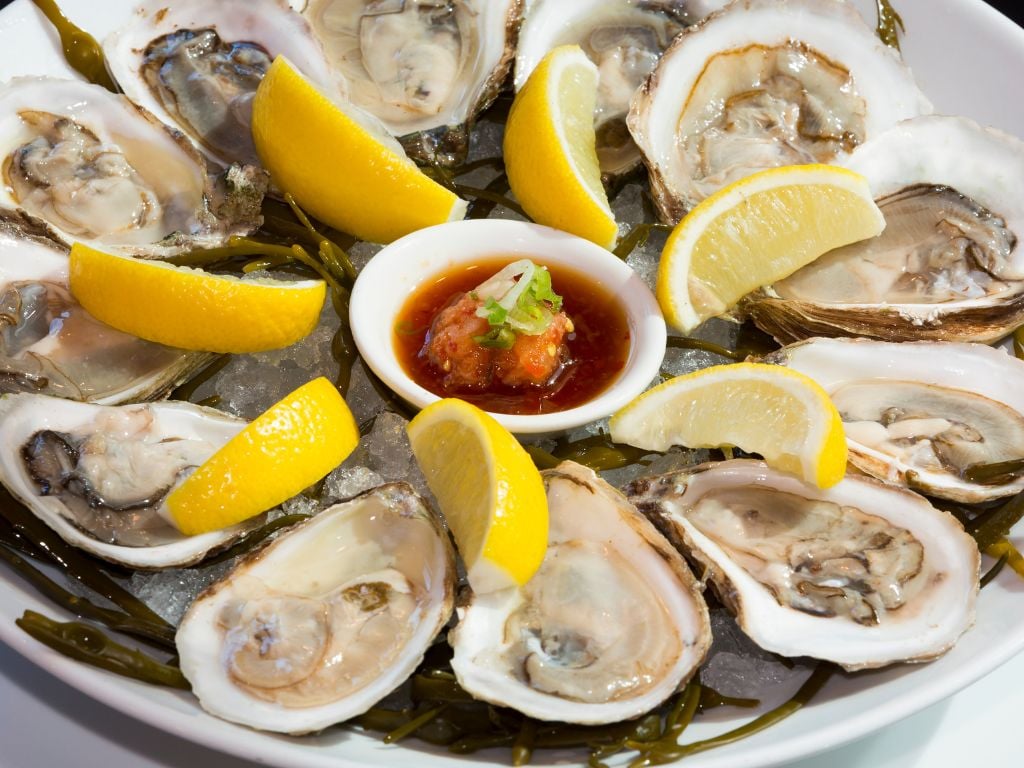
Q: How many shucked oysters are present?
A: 12